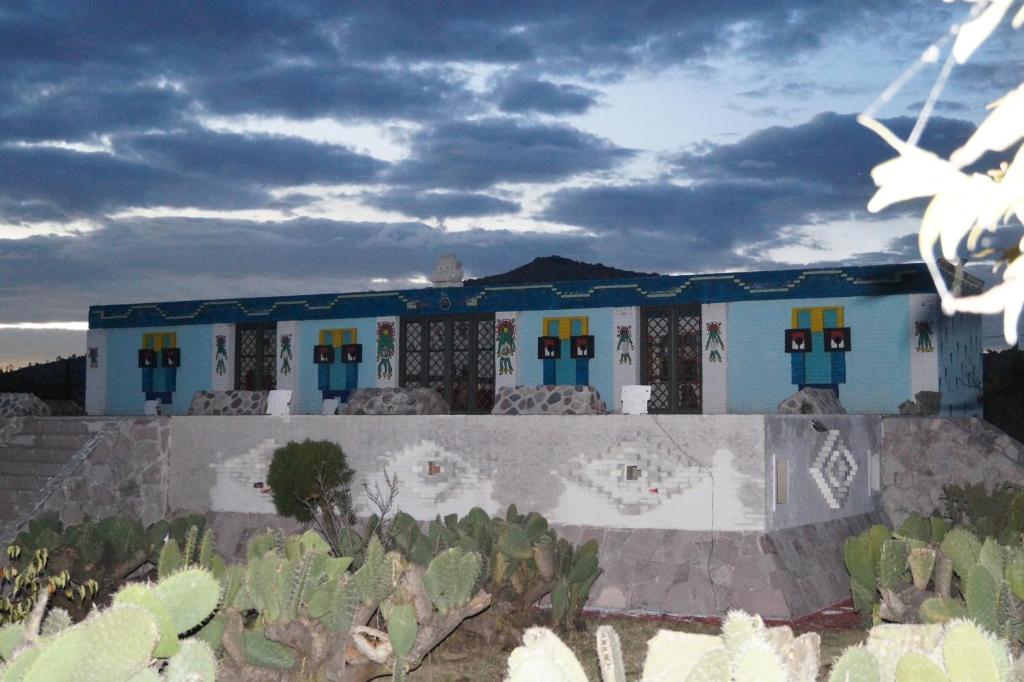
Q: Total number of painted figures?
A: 12